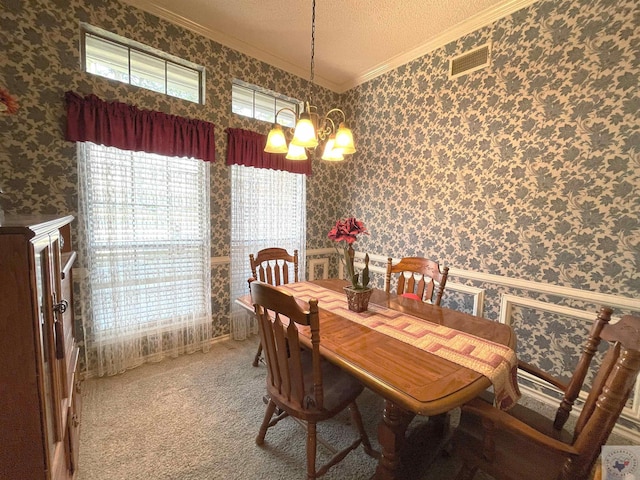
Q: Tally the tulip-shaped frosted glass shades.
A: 5